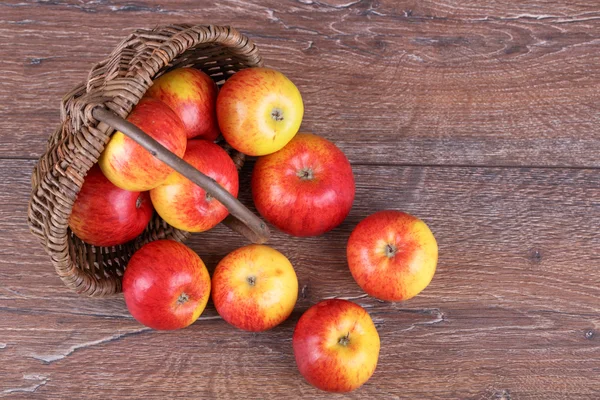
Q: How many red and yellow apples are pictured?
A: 10